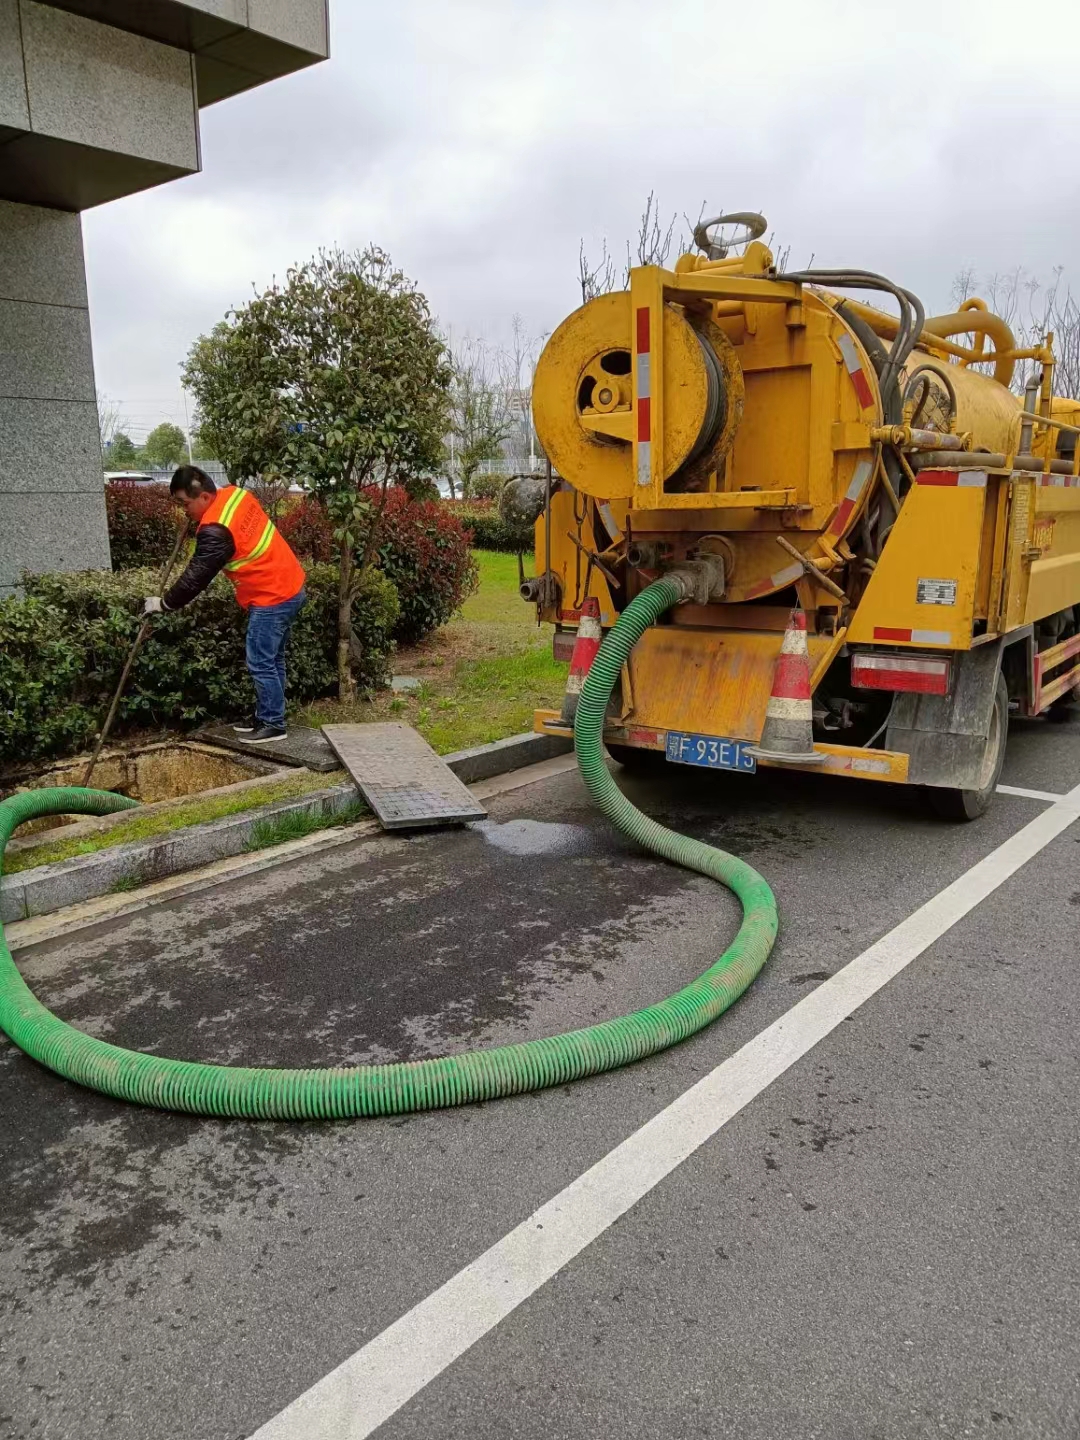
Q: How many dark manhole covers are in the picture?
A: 1